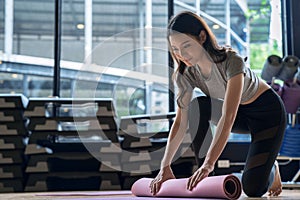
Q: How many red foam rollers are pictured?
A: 0